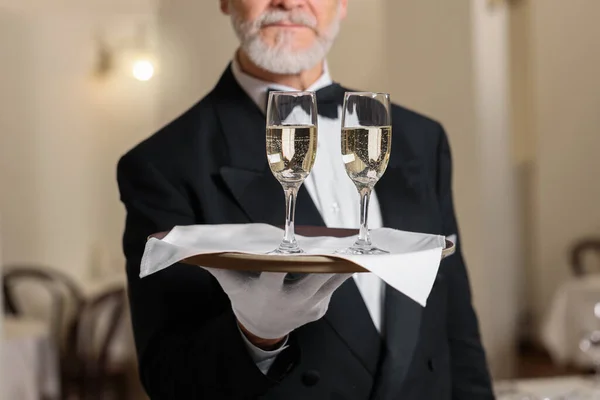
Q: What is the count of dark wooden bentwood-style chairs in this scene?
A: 3